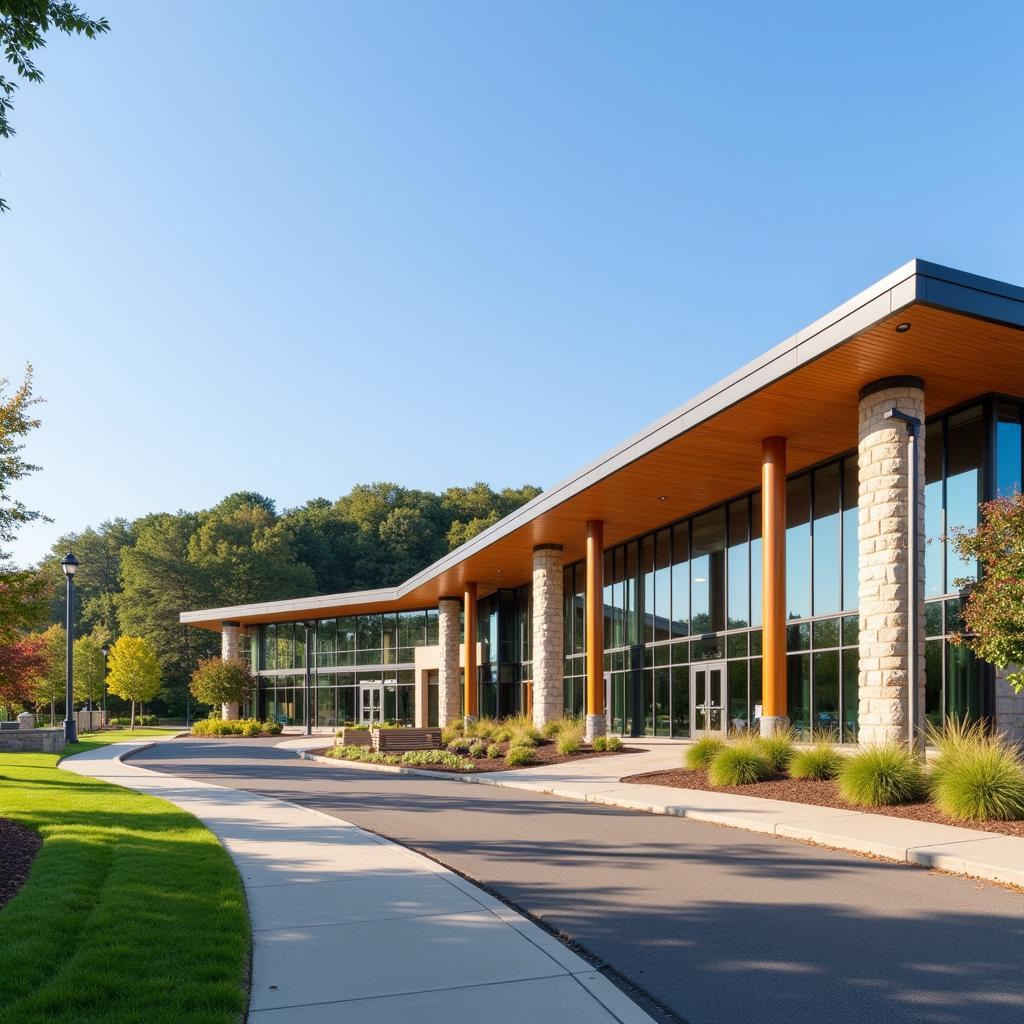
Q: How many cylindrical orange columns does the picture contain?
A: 3